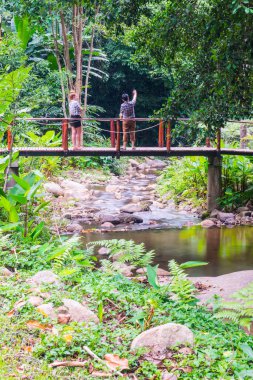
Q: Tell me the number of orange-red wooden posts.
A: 8